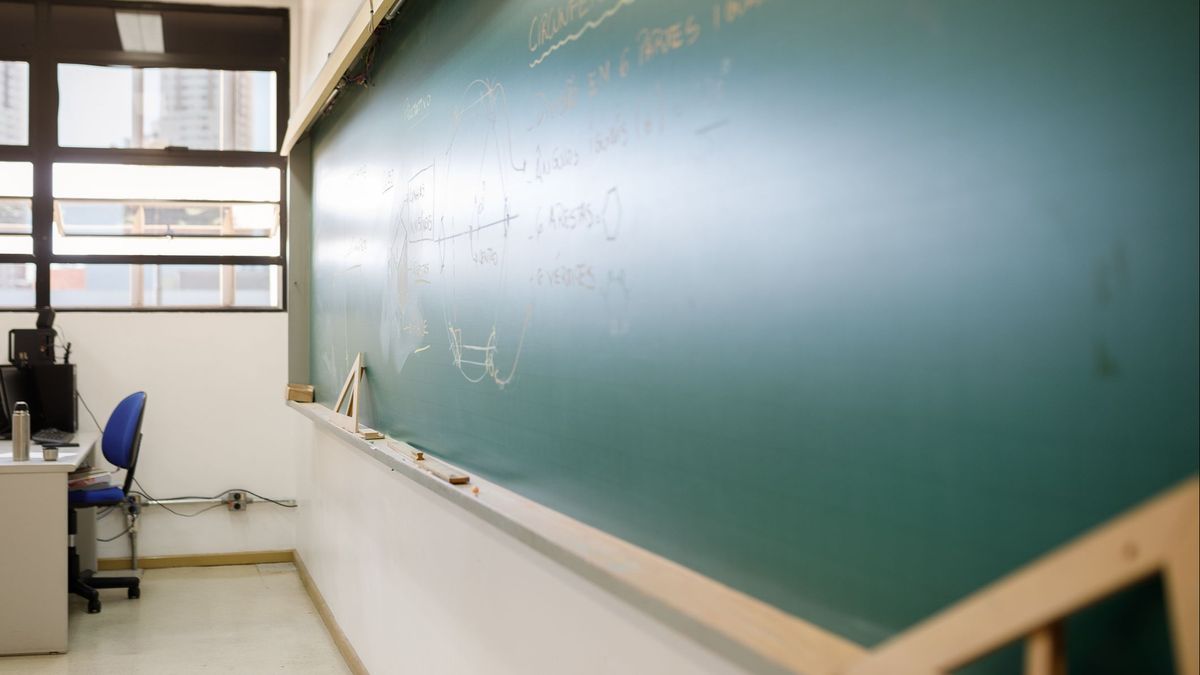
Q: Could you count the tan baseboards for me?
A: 2